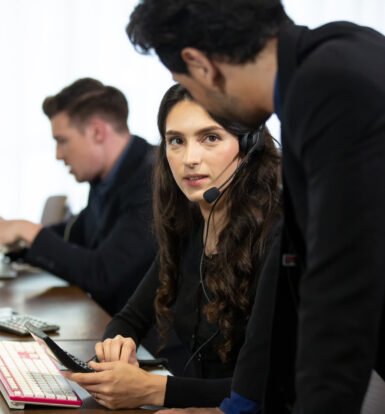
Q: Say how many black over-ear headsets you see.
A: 1